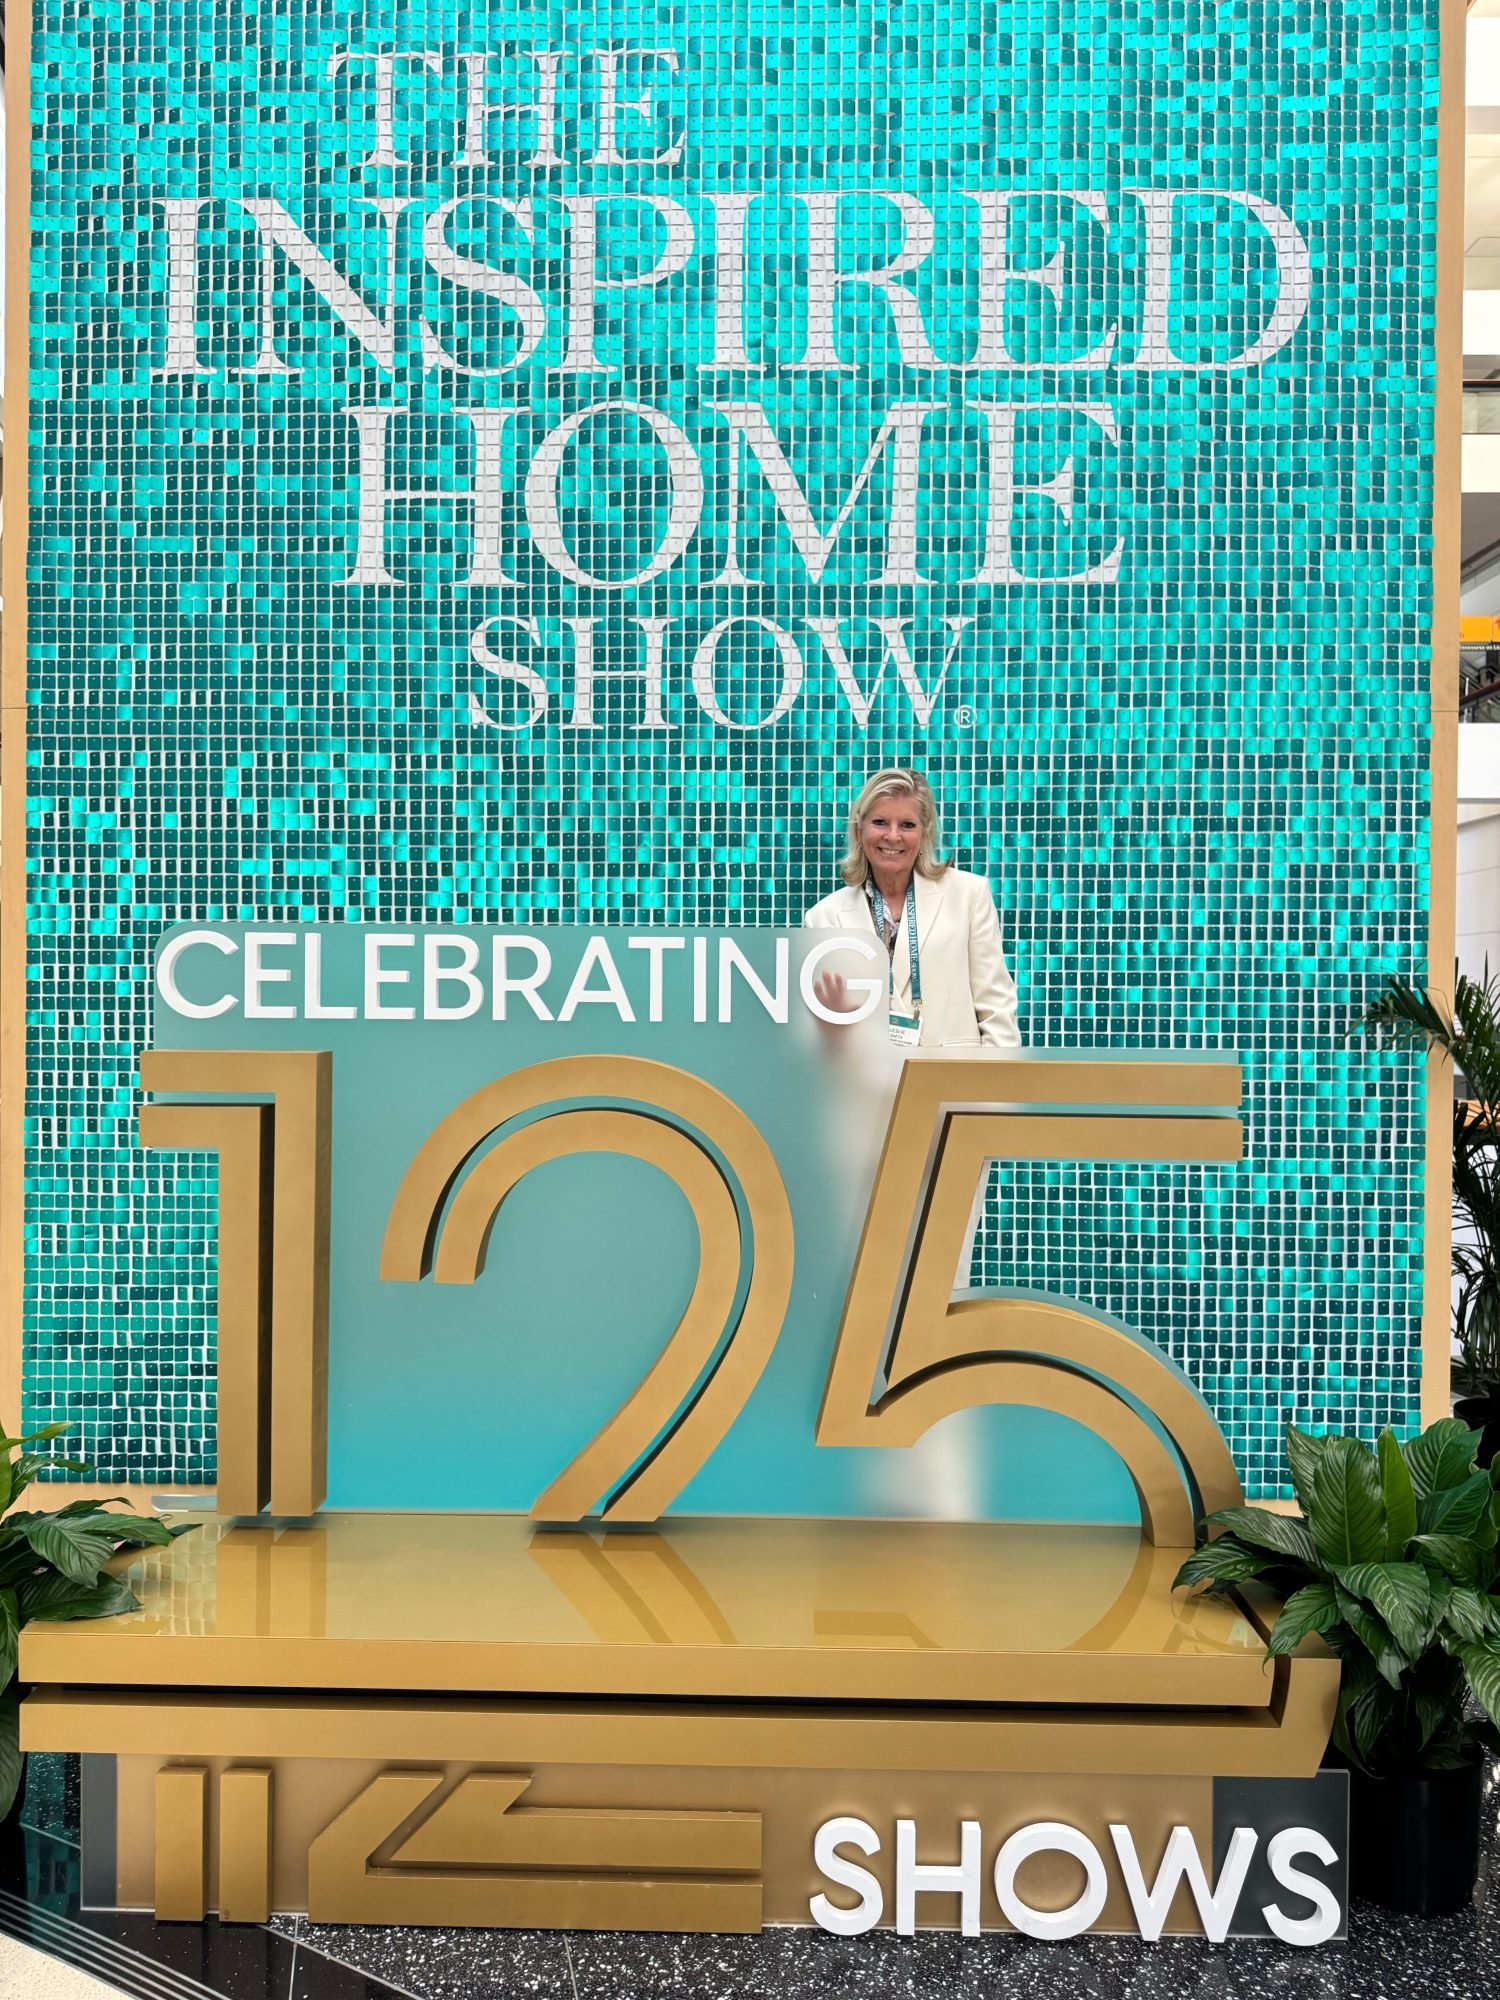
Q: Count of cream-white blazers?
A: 1